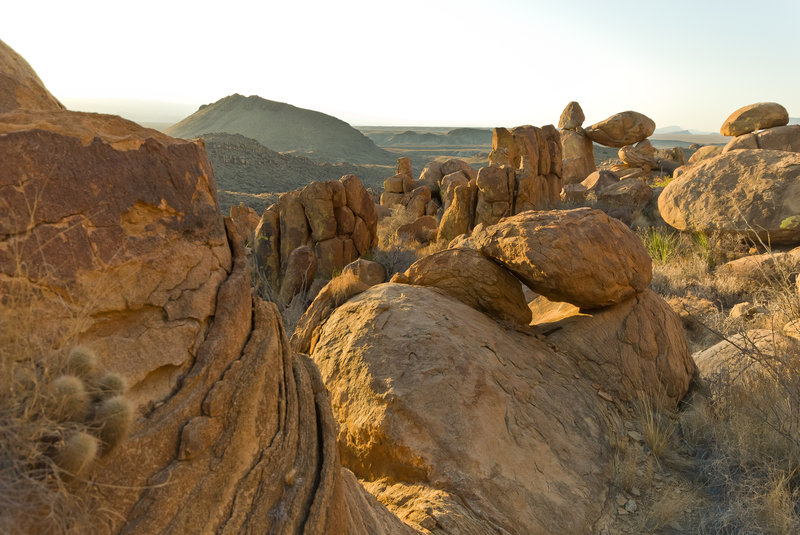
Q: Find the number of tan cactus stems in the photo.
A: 5